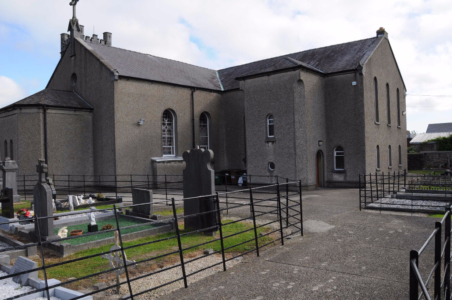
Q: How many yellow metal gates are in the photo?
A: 0